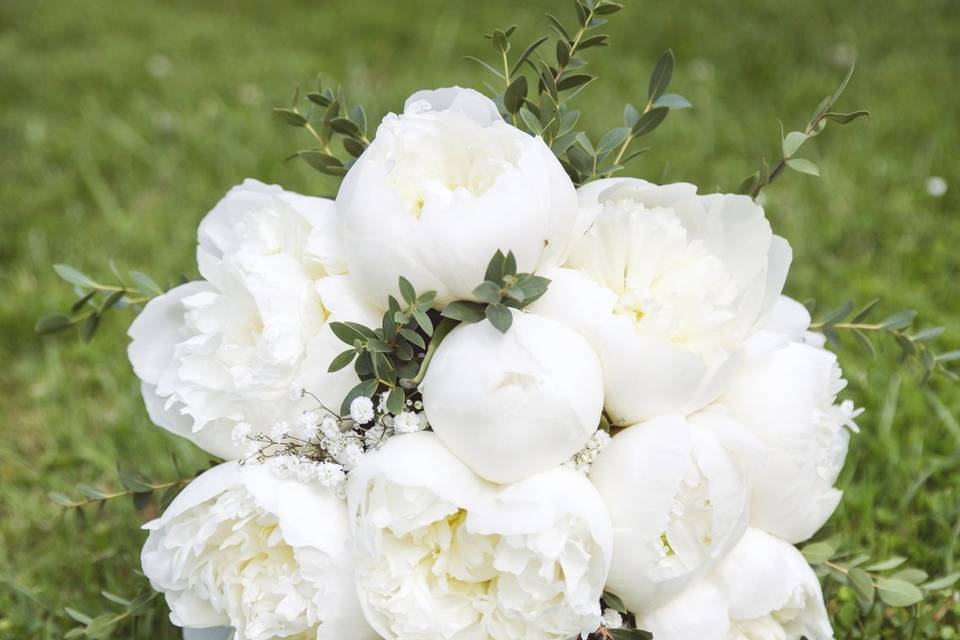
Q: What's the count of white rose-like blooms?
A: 9